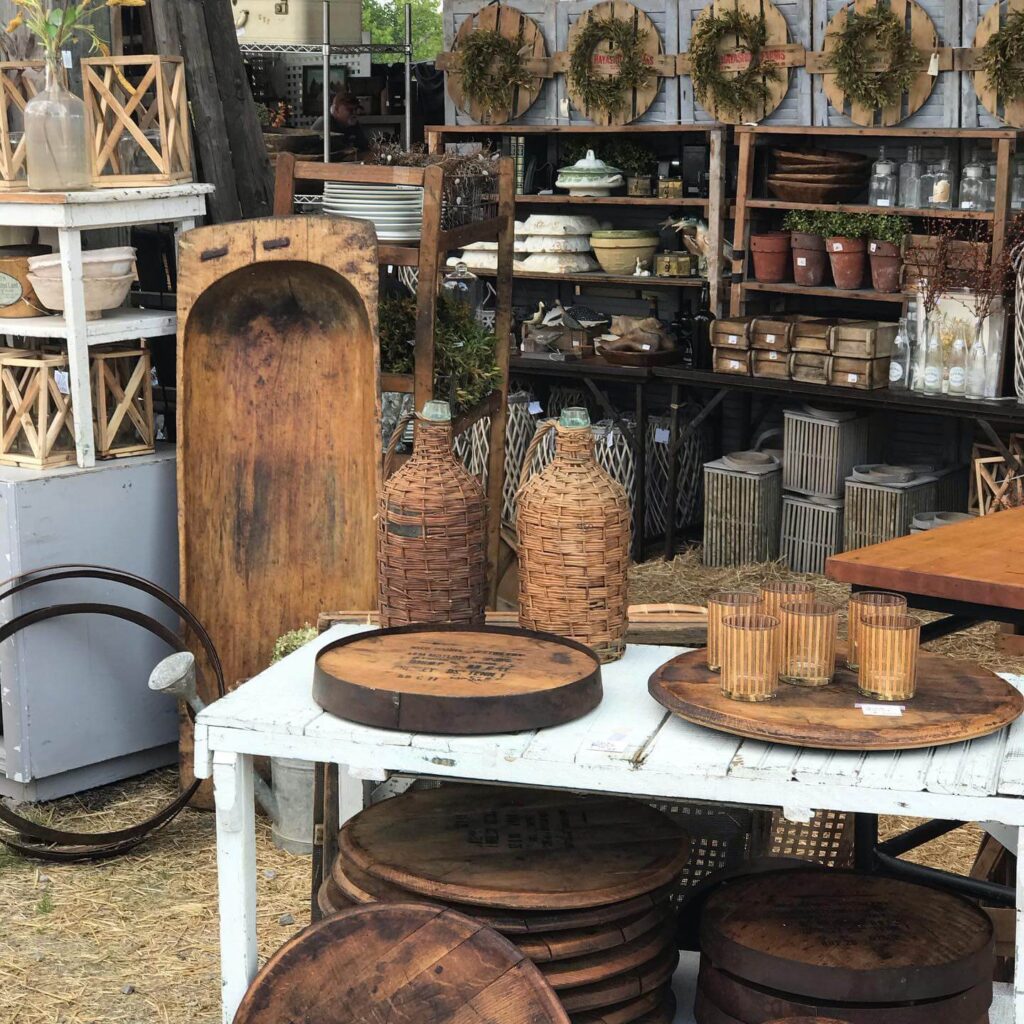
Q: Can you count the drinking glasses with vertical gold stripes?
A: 6